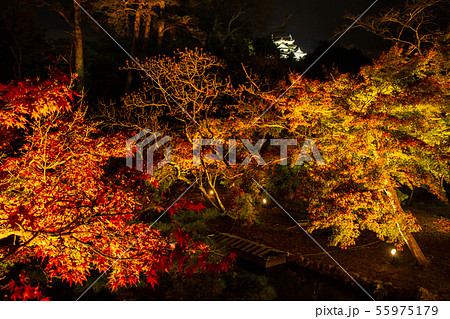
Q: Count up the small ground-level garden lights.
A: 3